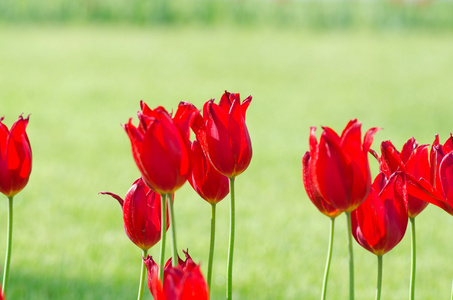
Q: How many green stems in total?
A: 10